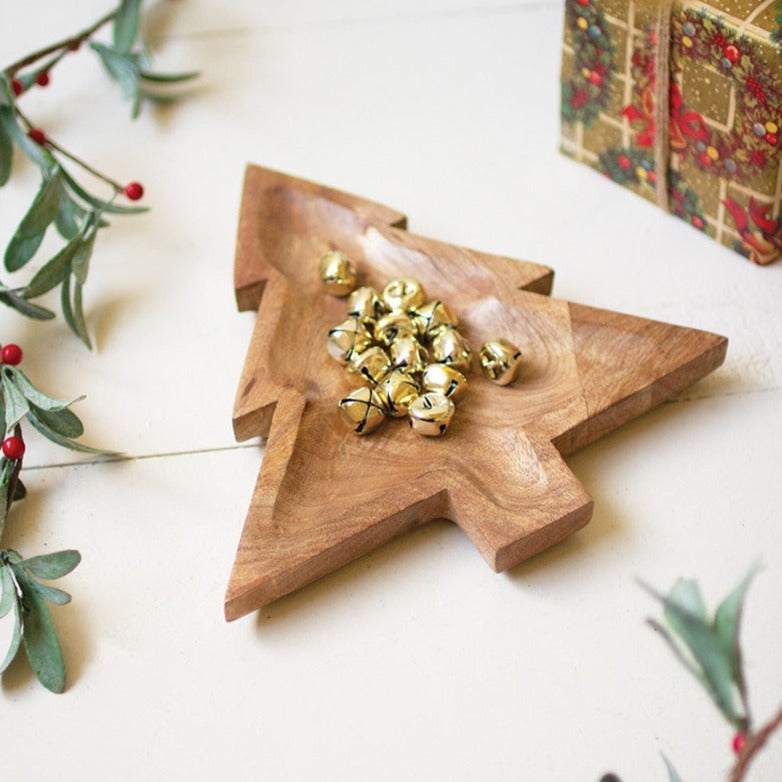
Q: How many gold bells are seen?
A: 14